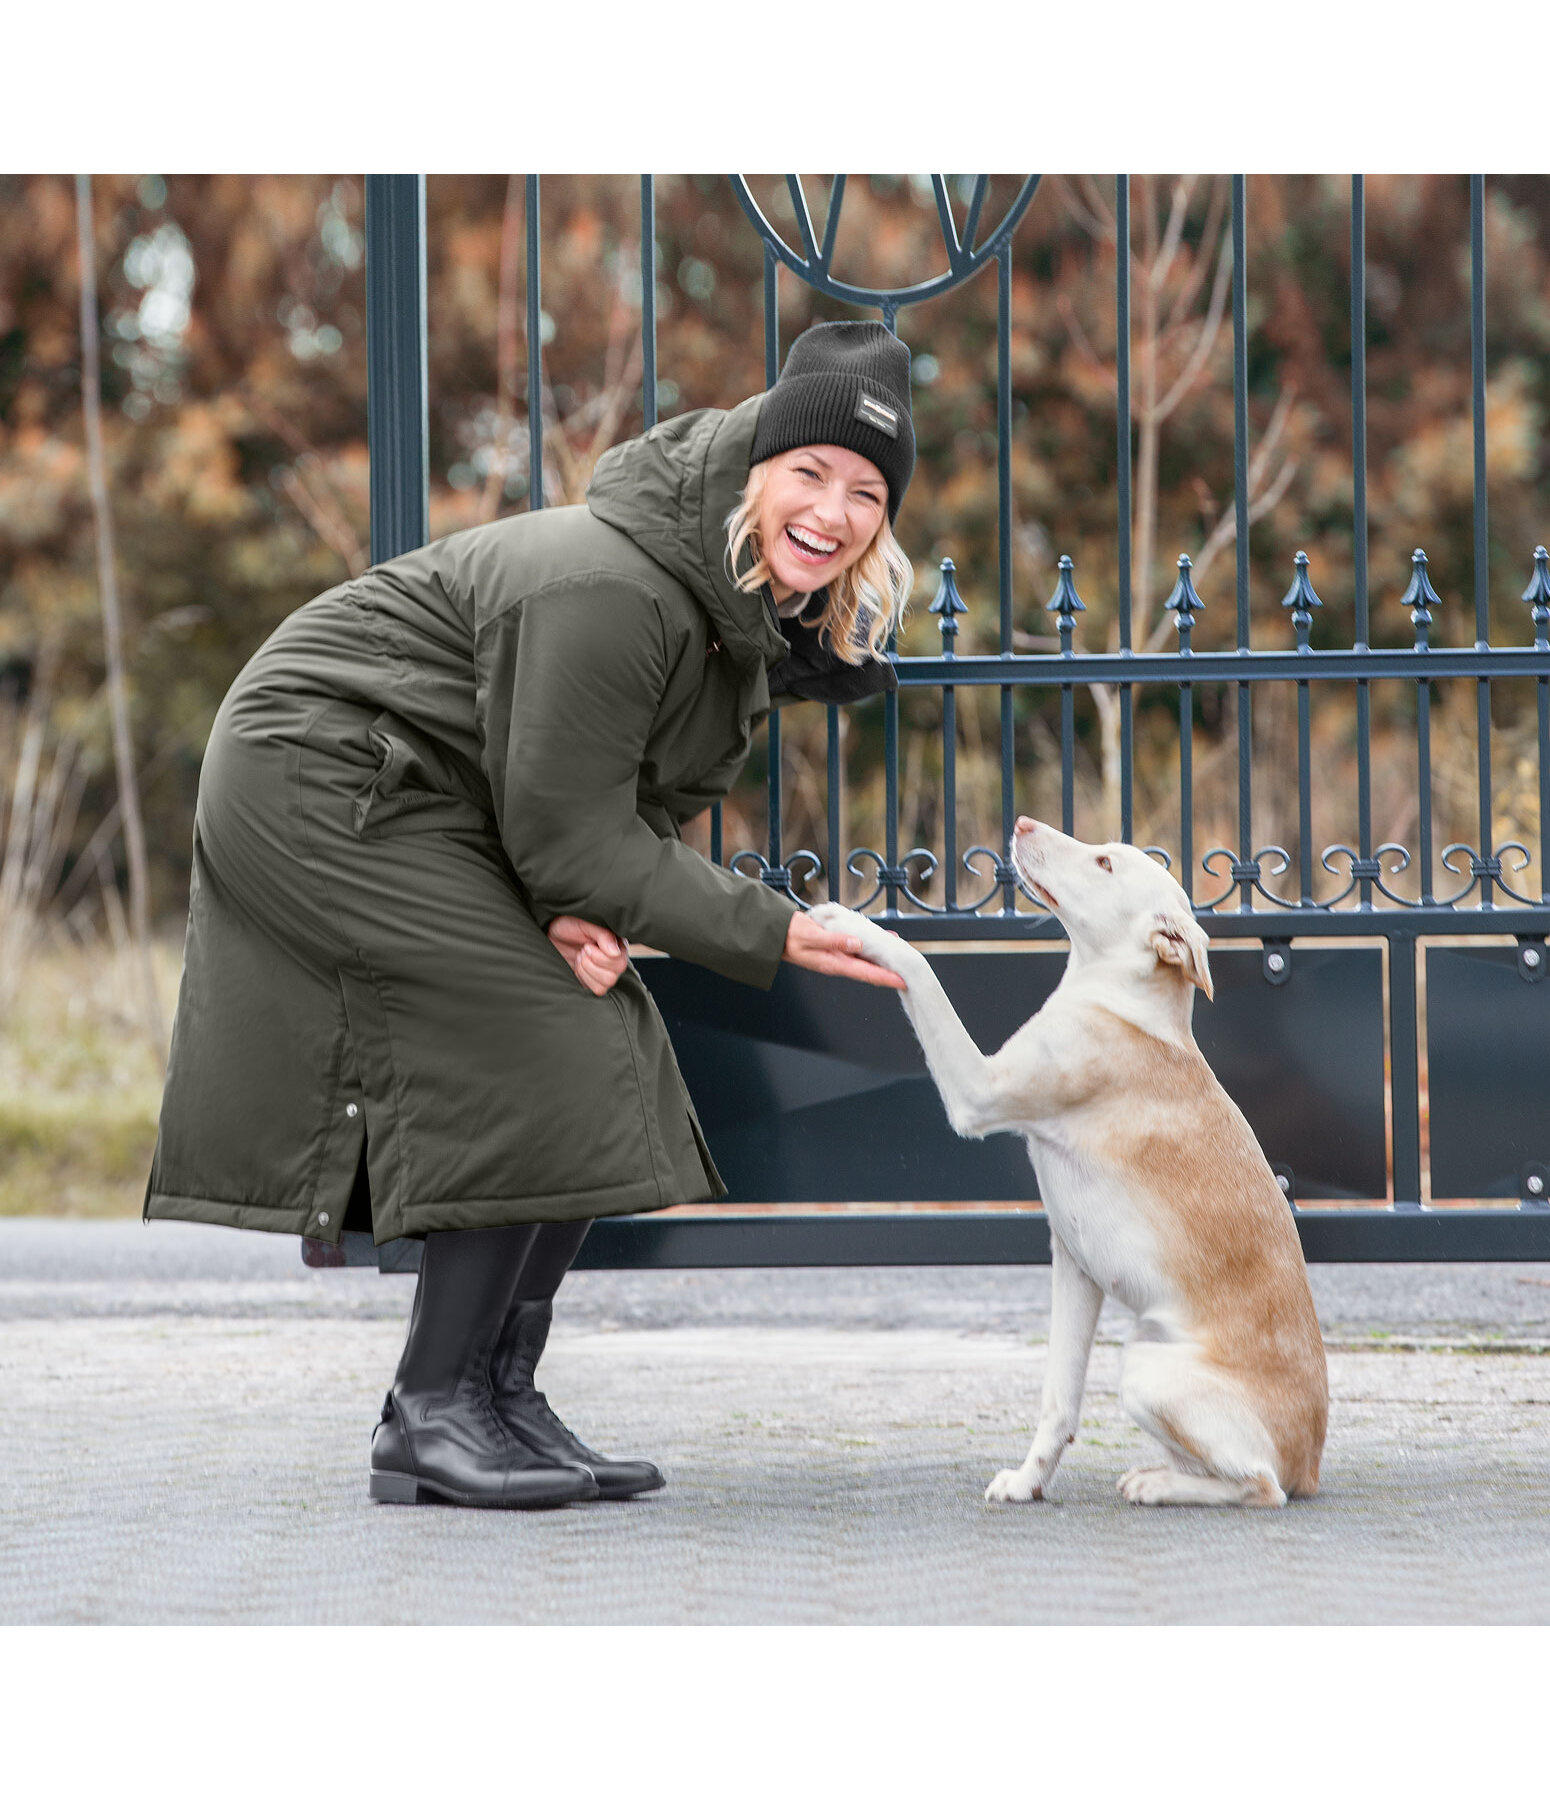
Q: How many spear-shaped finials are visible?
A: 6